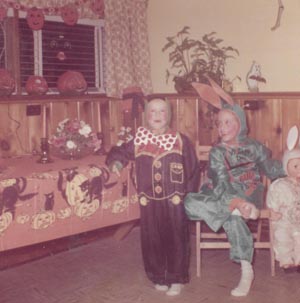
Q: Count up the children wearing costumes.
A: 3